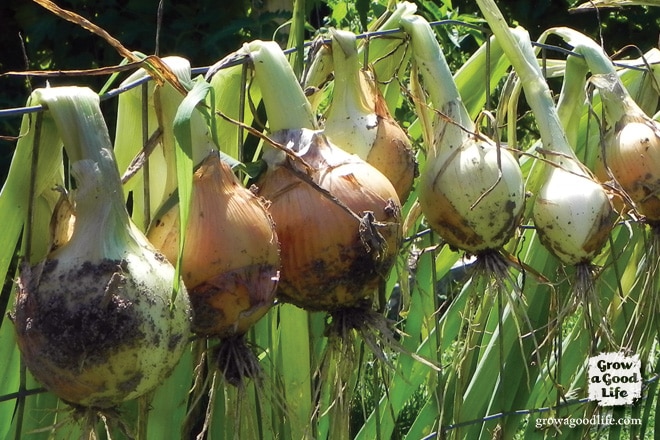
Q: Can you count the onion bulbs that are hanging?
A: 7